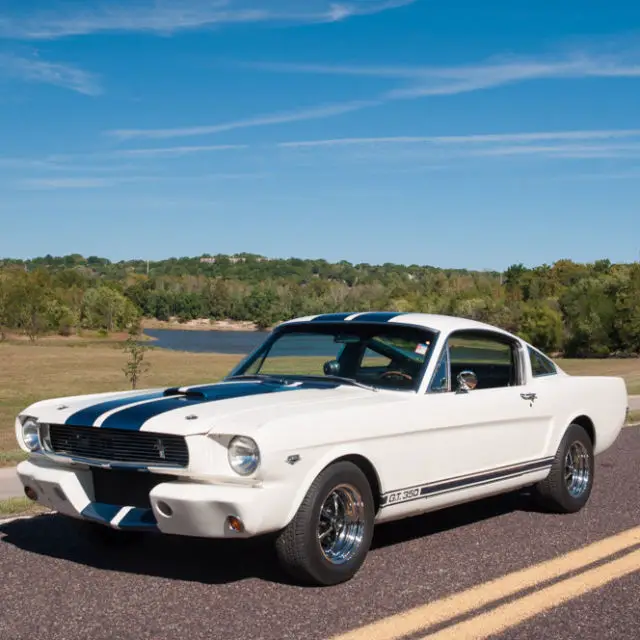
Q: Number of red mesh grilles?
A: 0